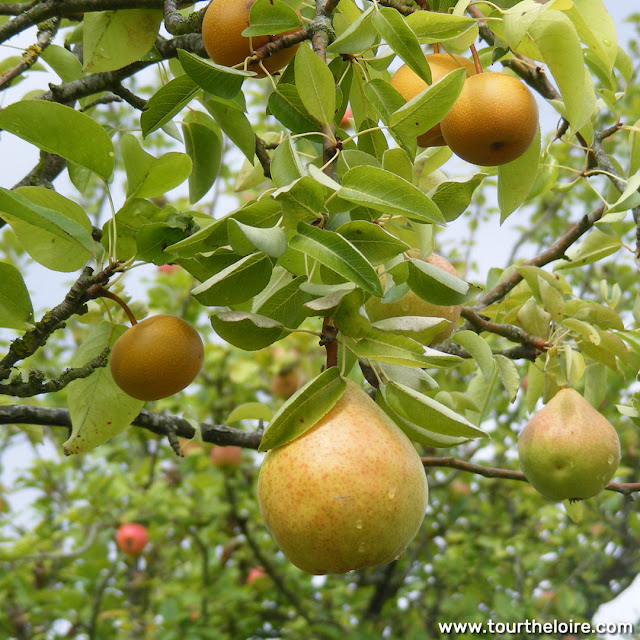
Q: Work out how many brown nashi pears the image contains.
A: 4